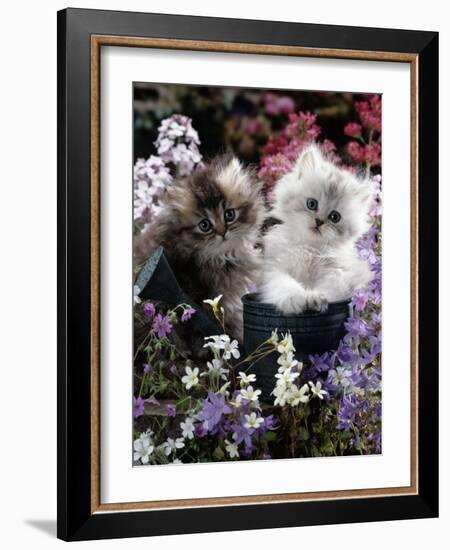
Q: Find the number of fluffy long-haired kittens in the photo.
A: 2